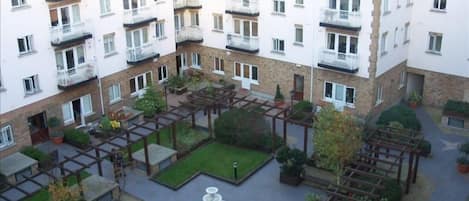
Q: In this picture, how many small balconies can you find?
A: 10